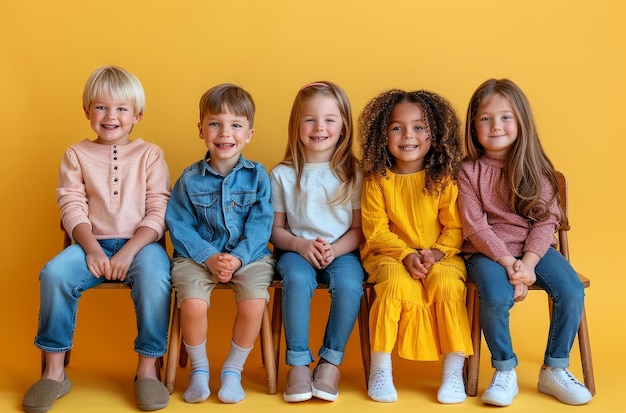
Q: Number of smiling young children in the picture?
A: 5